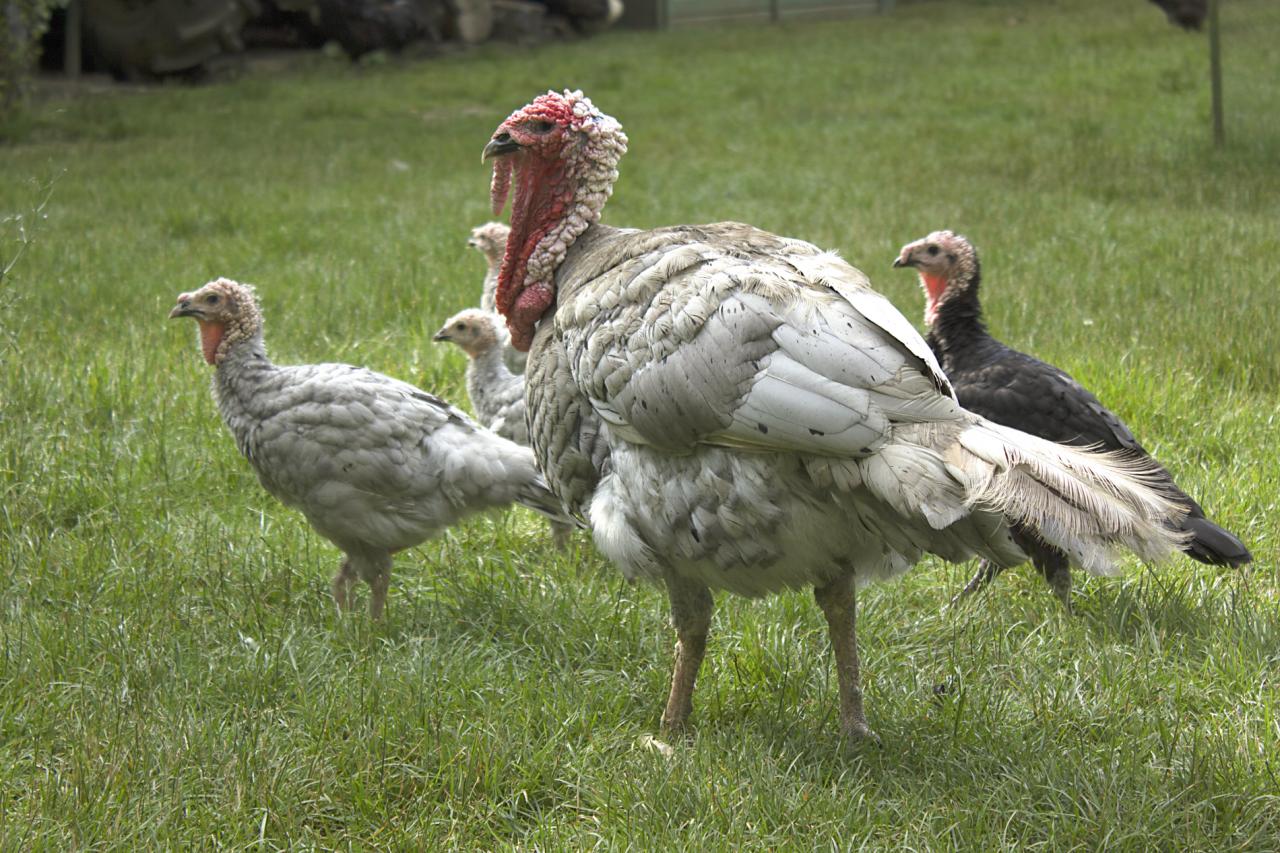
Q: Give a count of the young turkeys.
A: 4